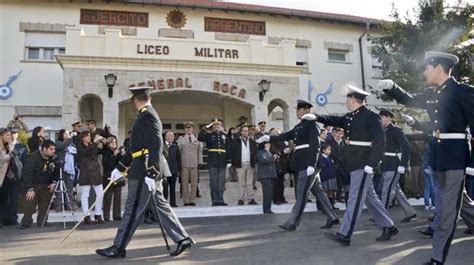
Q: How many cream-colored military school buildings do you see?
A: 1